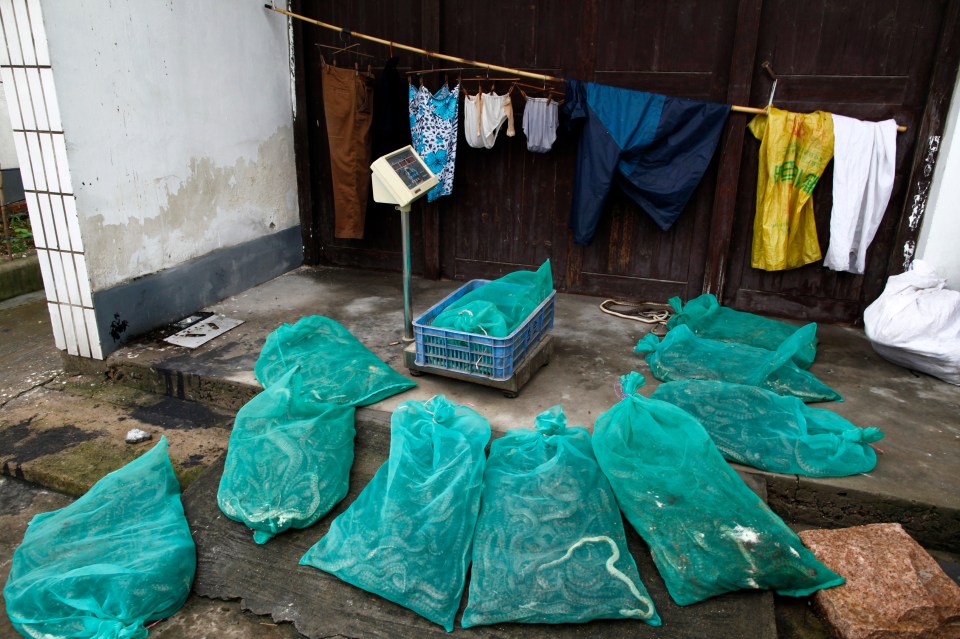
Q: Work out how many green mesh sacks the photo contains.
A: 10